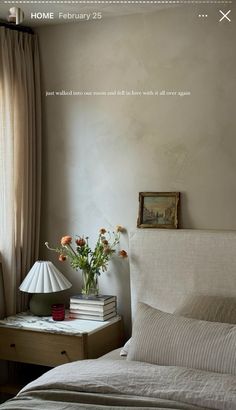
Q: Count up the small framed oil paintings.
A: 1